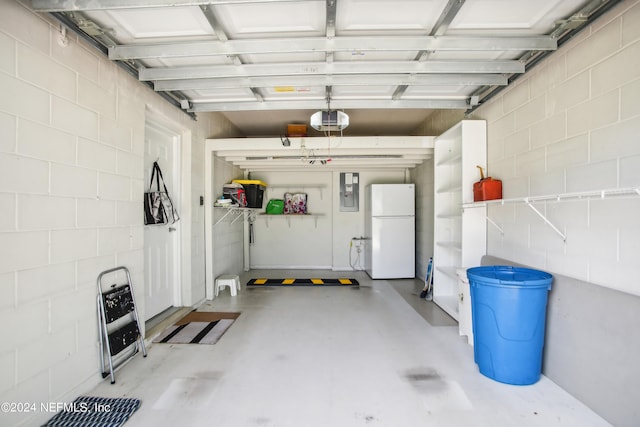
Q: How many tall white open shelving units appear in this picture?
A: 1